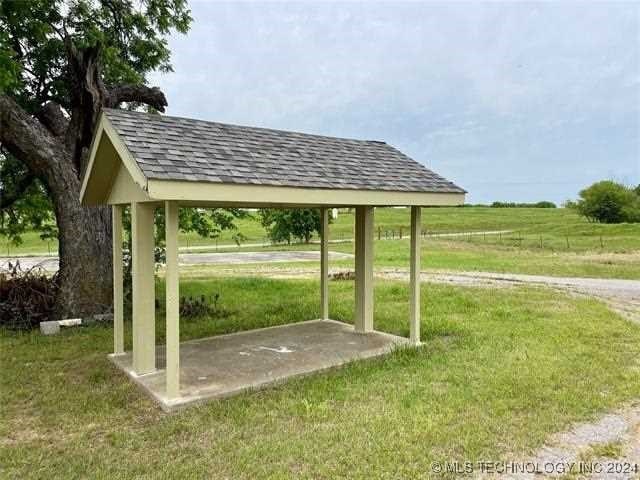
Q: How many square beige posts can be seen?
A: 6